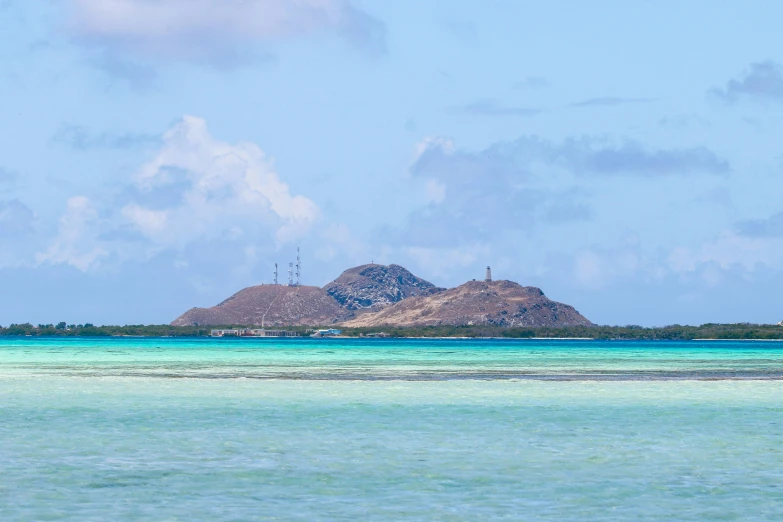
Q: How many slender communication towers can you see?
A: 3